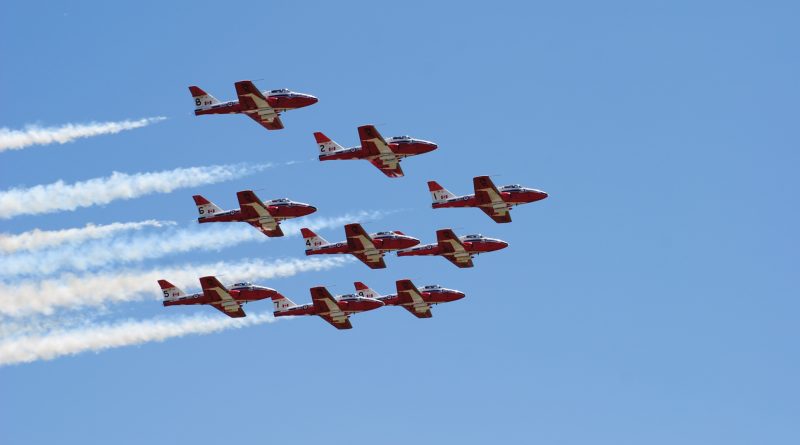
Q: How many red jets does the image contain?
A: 9